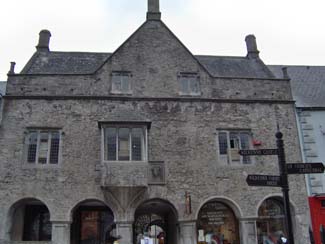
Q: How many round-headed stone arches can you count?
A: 5